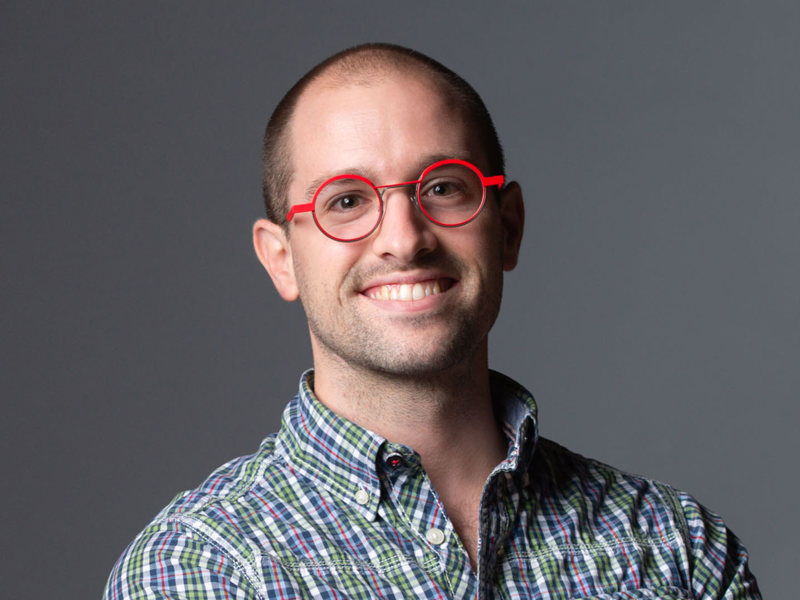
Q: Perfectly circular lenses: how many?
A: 2